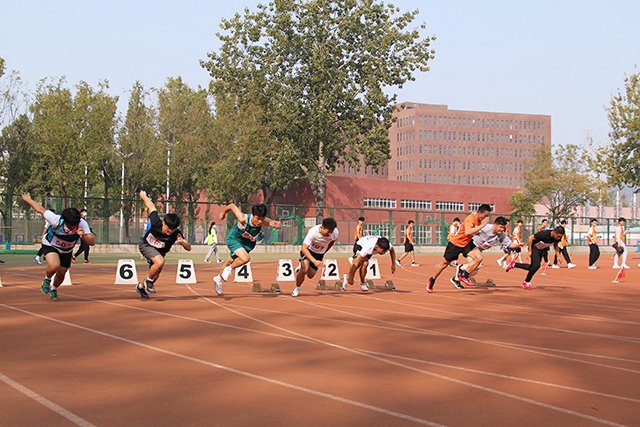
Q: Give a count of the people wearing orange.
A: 10